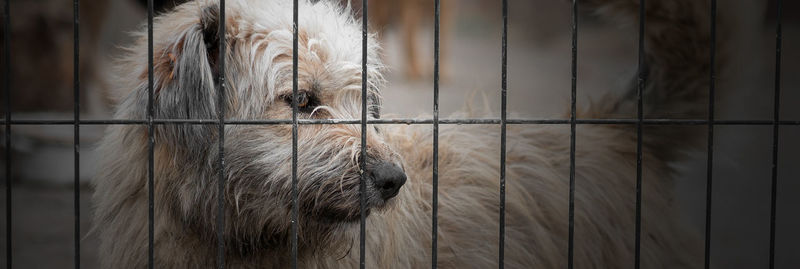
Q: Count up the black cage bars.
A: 13